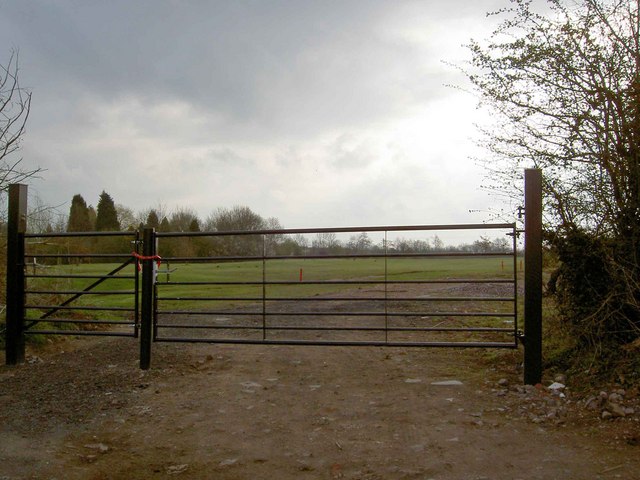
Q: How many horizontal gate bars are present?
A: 14